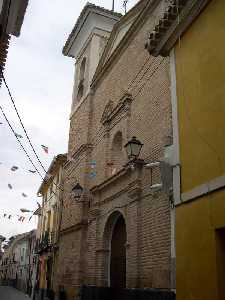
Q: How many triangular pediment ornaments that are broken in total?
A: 1